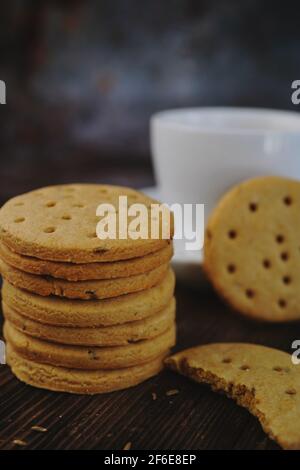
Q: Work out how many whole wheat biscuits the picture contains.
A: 9